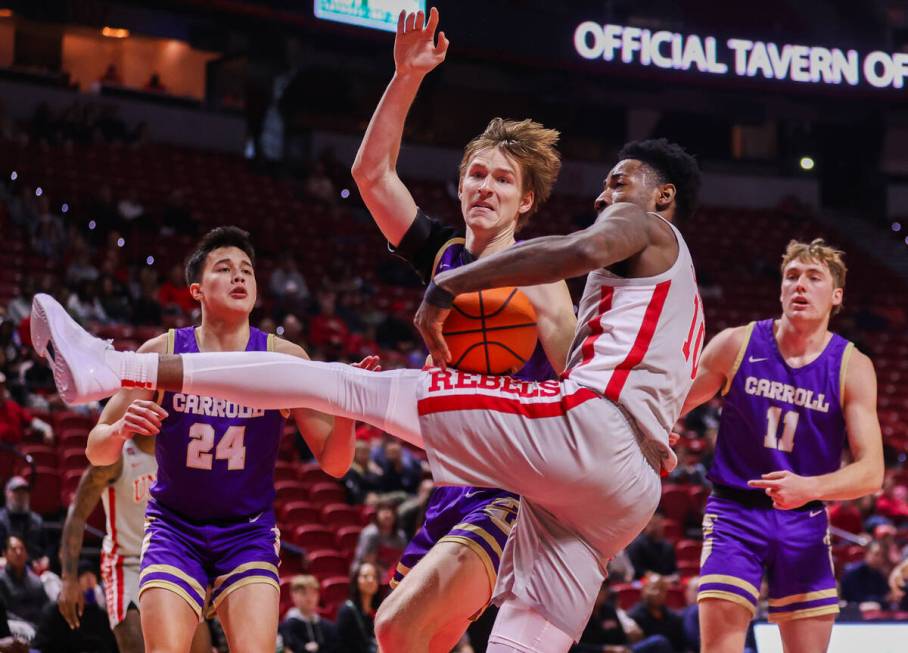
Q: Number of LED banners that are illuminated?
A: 2